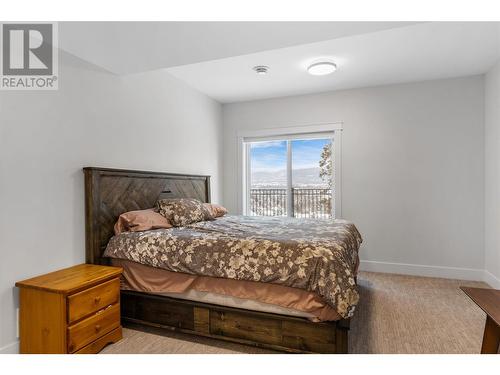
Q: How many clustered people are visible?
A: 0